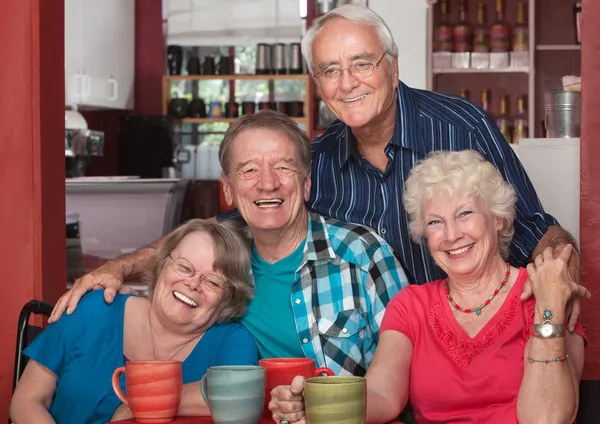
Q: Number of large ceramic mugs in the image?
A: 4